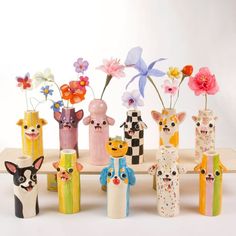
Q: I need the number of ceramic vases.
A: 11